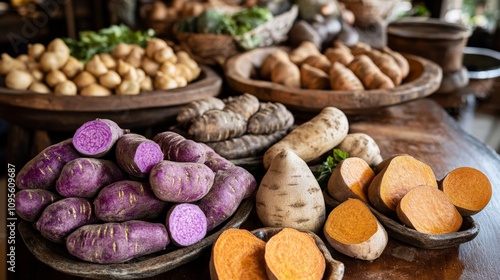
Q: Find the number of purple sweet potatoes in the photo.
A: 13